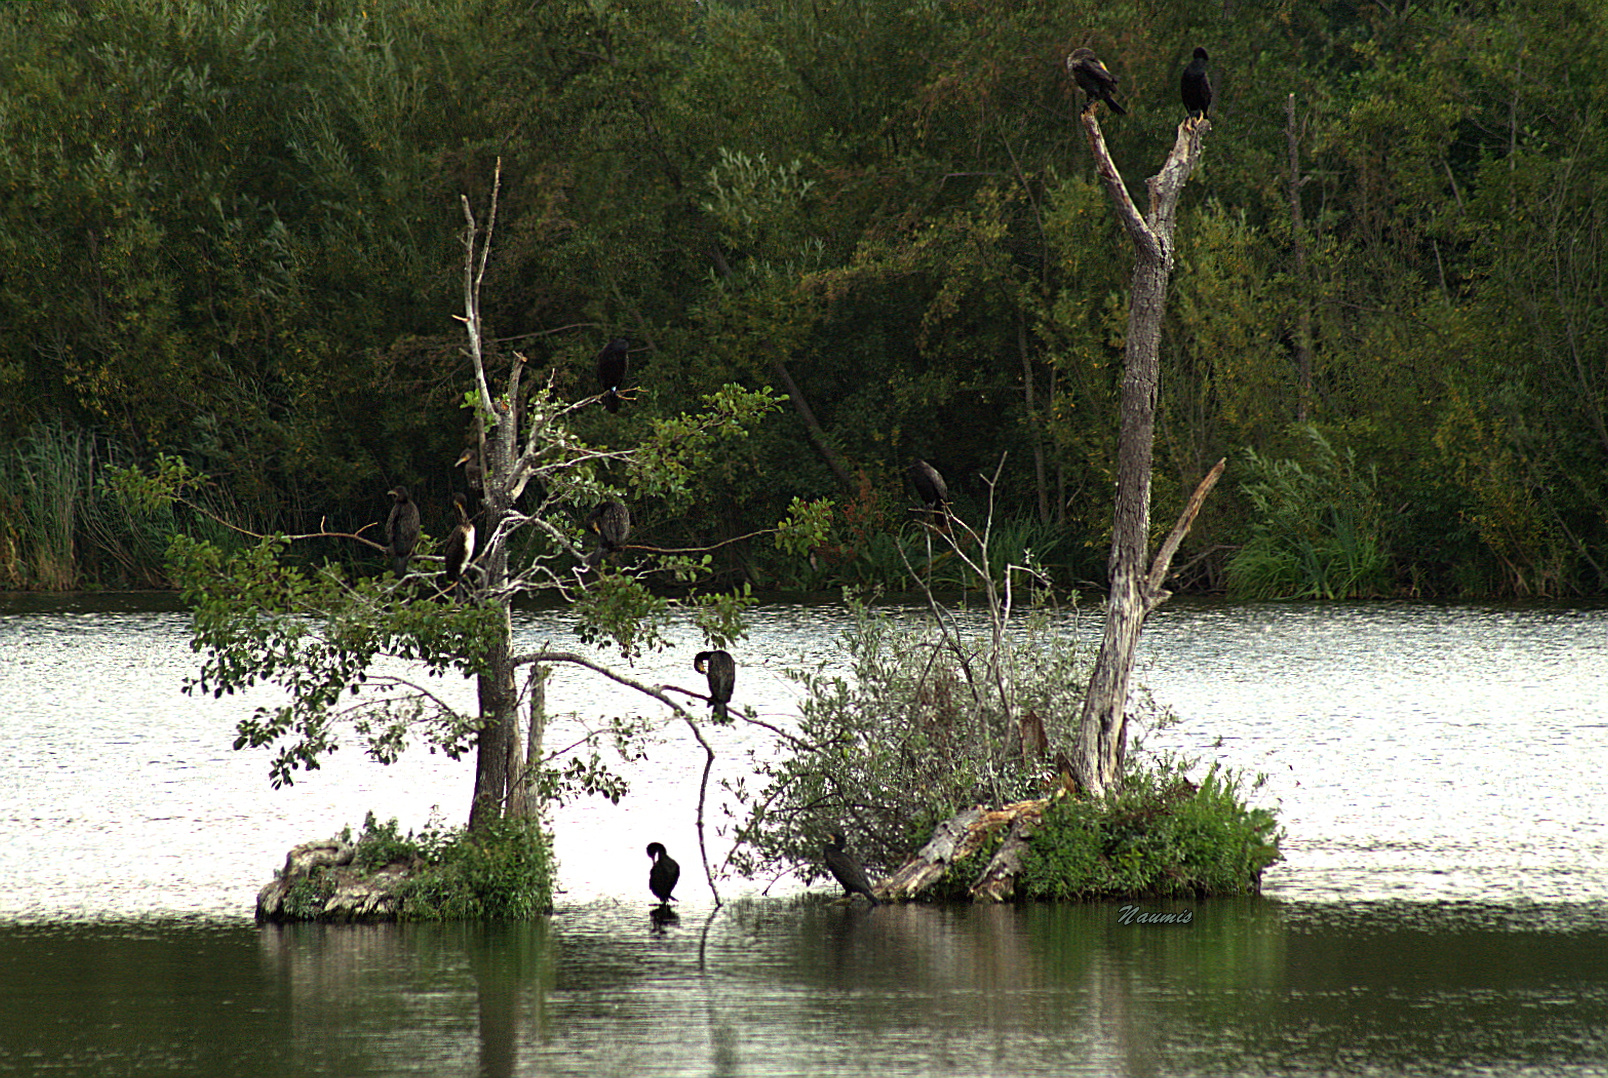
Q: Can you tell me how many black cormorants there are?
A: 11